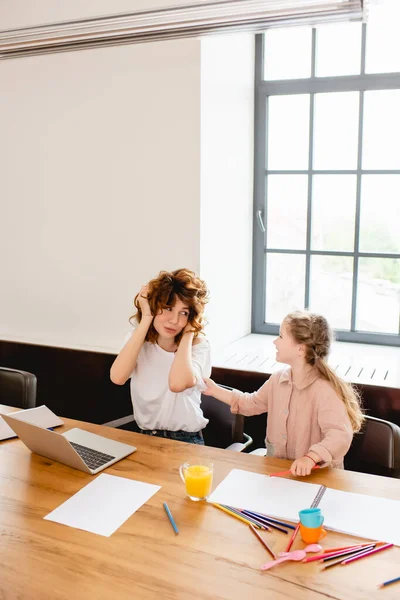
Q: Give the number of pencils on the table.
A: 15